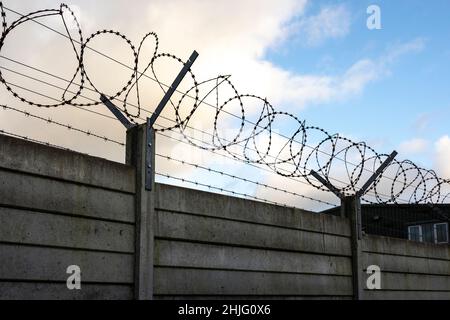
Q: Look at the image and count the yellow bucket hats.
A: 0